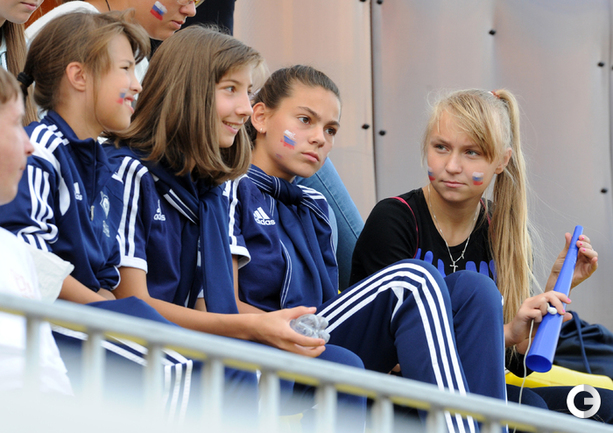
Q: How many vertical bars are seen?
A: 9